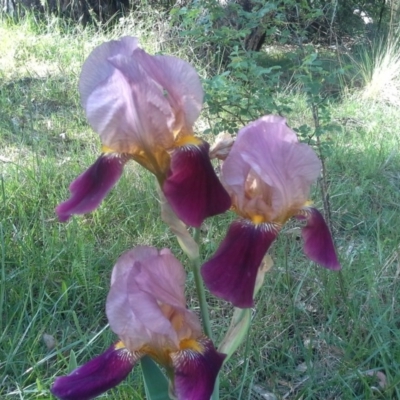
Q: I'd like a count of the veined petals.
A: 6